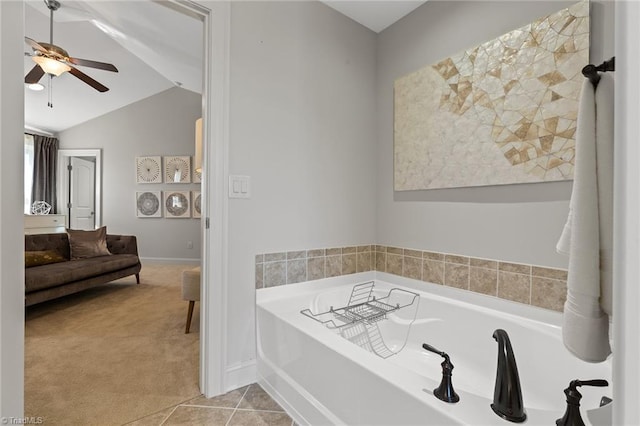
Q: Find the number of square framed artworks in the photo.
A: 6